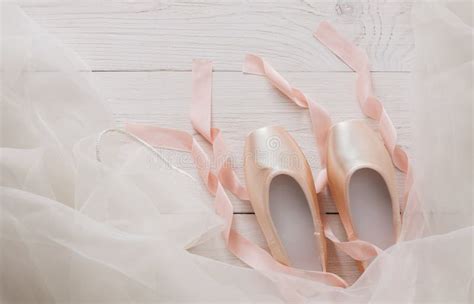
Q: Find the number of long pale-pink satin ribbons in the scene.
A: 4